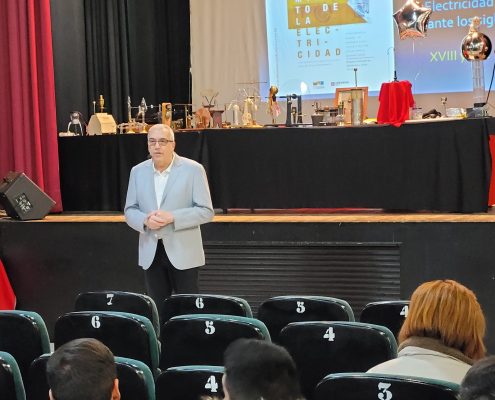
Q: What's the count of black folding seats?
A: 12